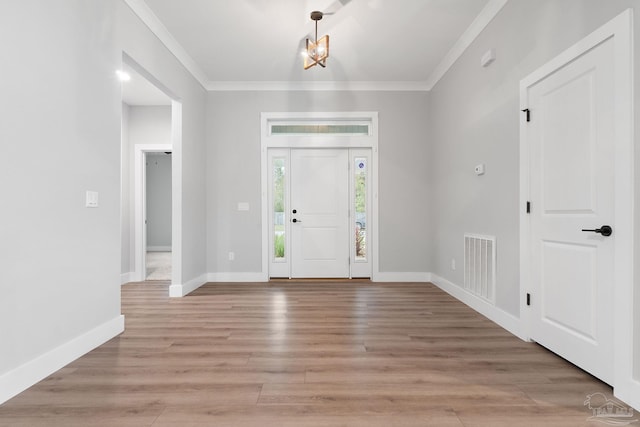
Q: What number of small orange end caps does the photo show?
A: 0